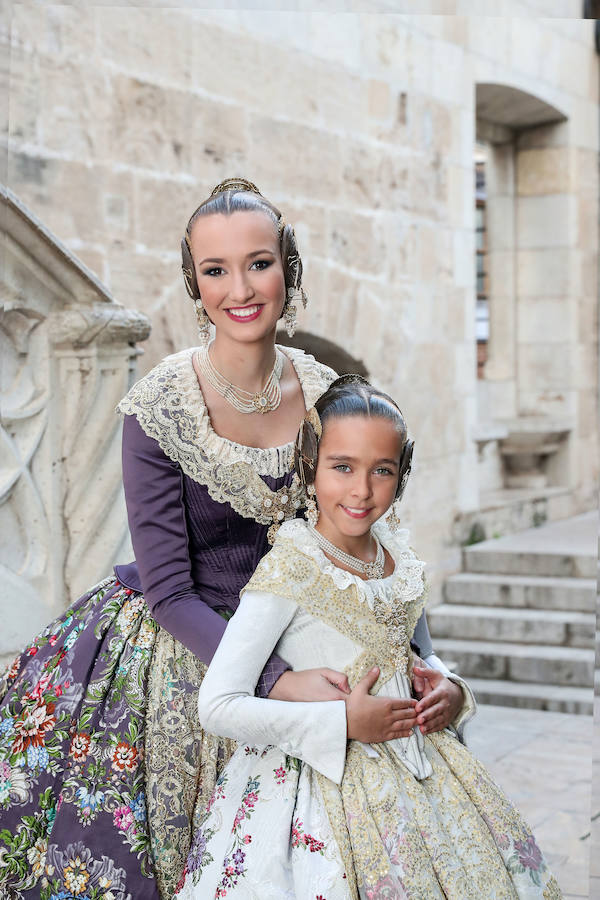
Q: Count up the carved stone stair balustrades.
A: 1